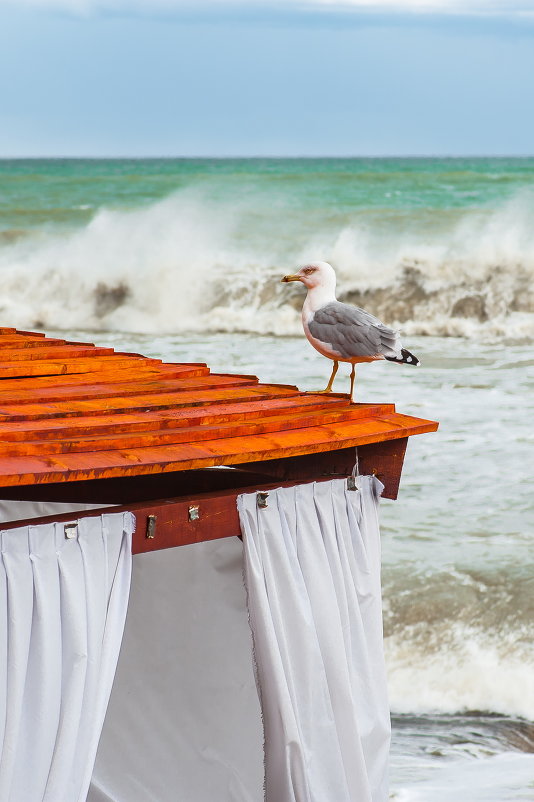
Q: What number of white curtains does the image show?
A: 2